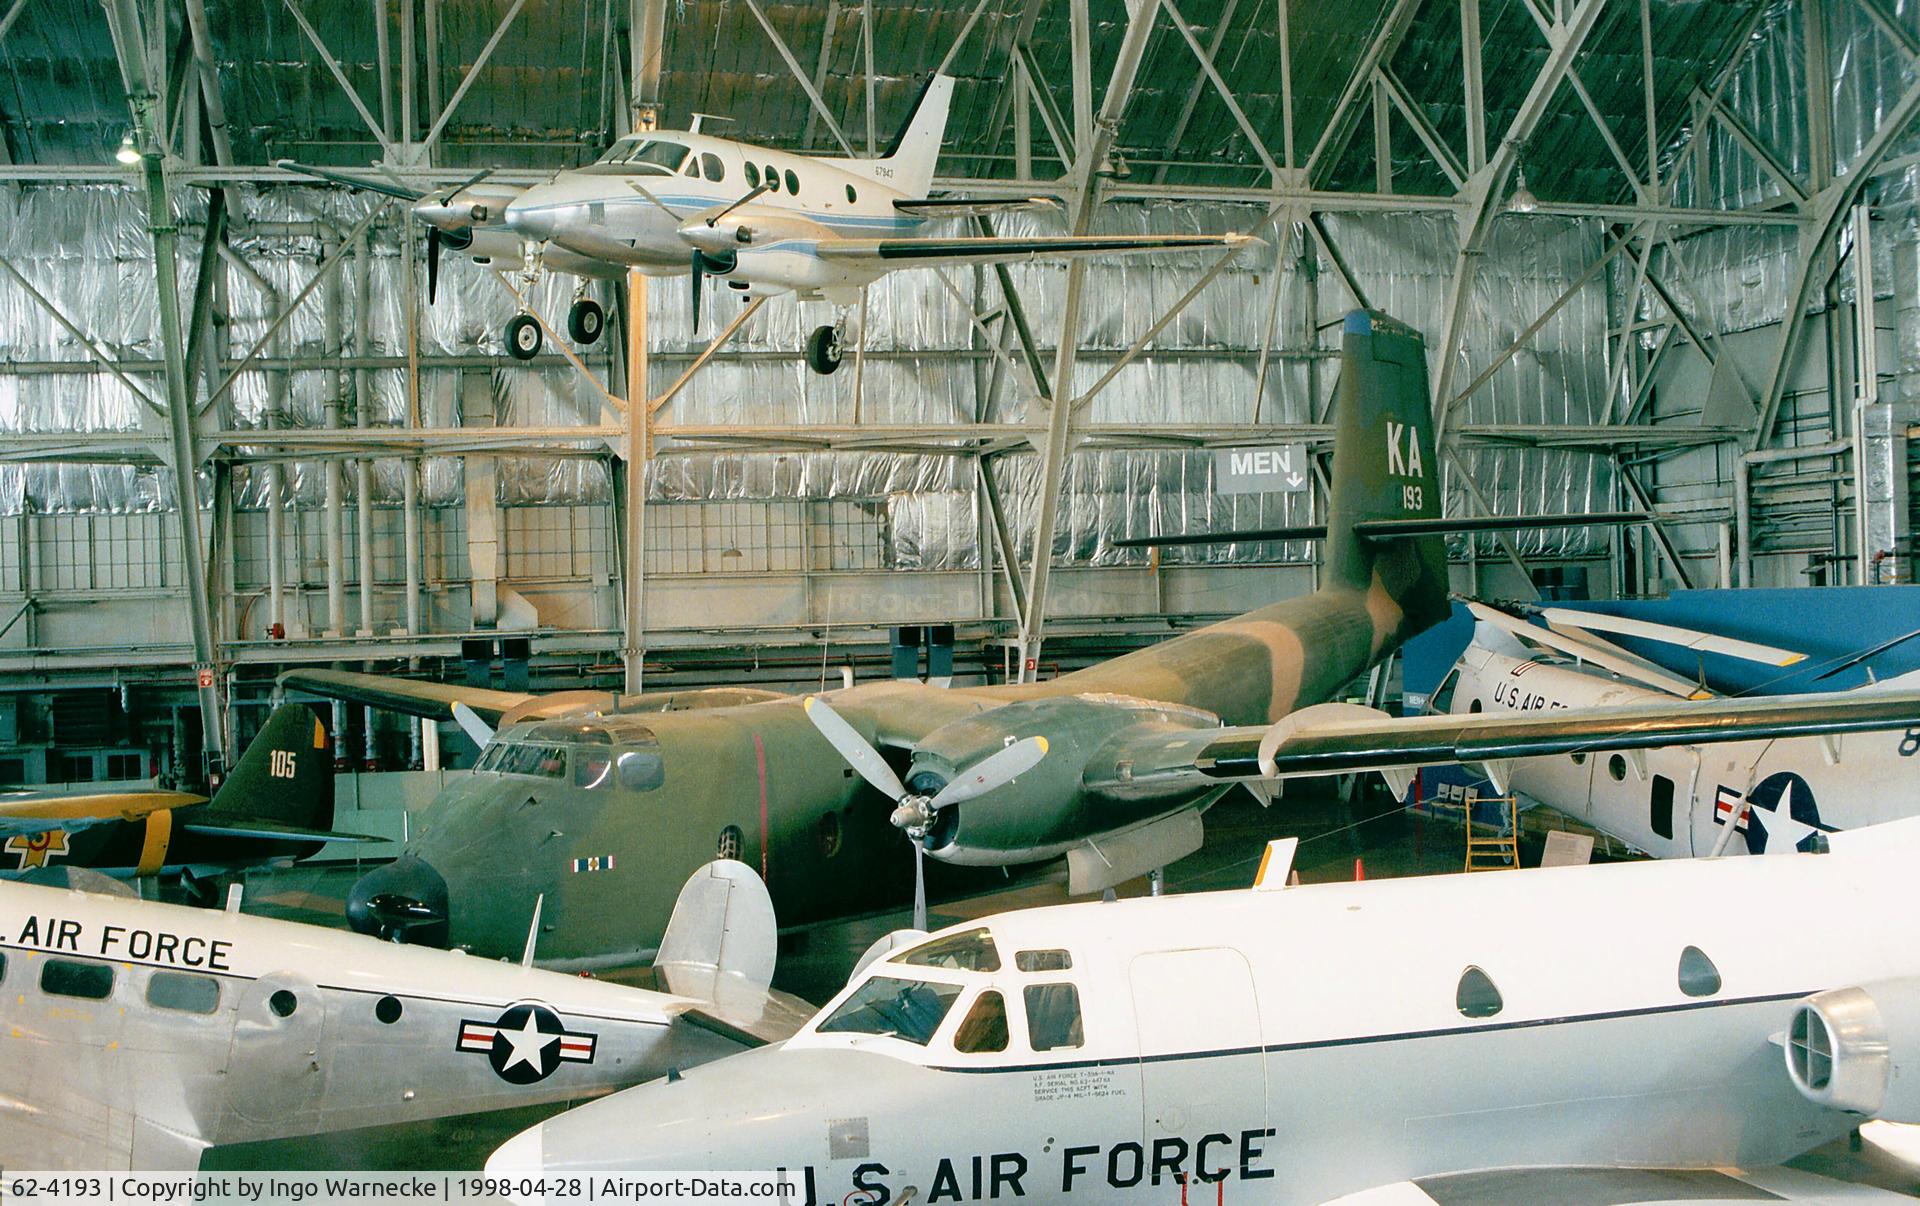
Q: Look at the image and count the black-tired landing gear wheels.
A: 3